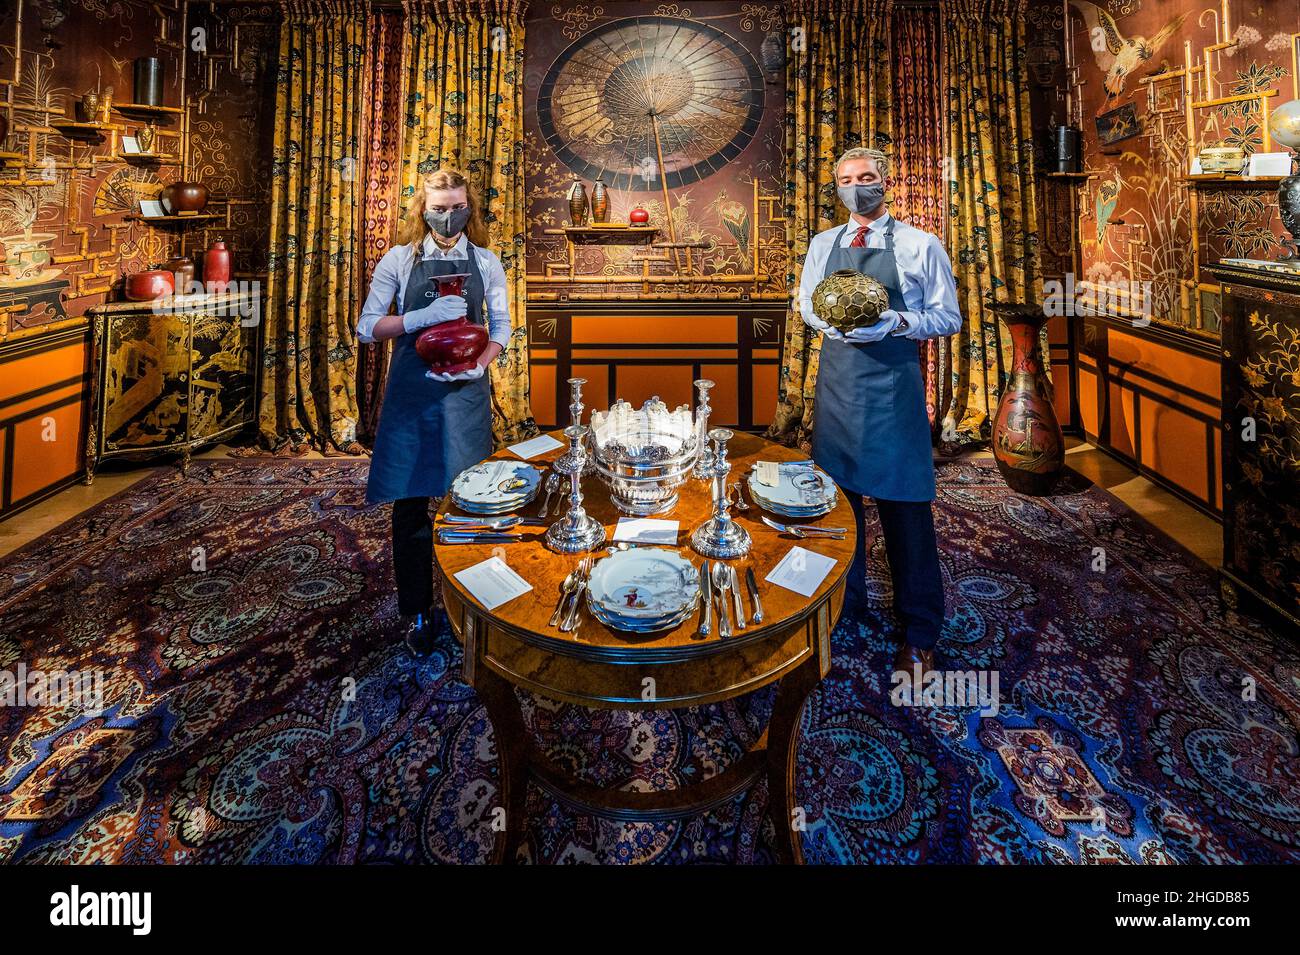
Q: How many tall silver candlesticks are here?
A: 4